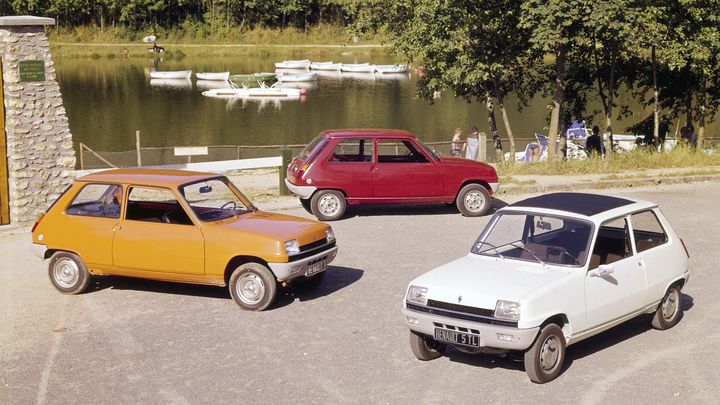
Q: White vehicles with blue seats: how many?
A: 0